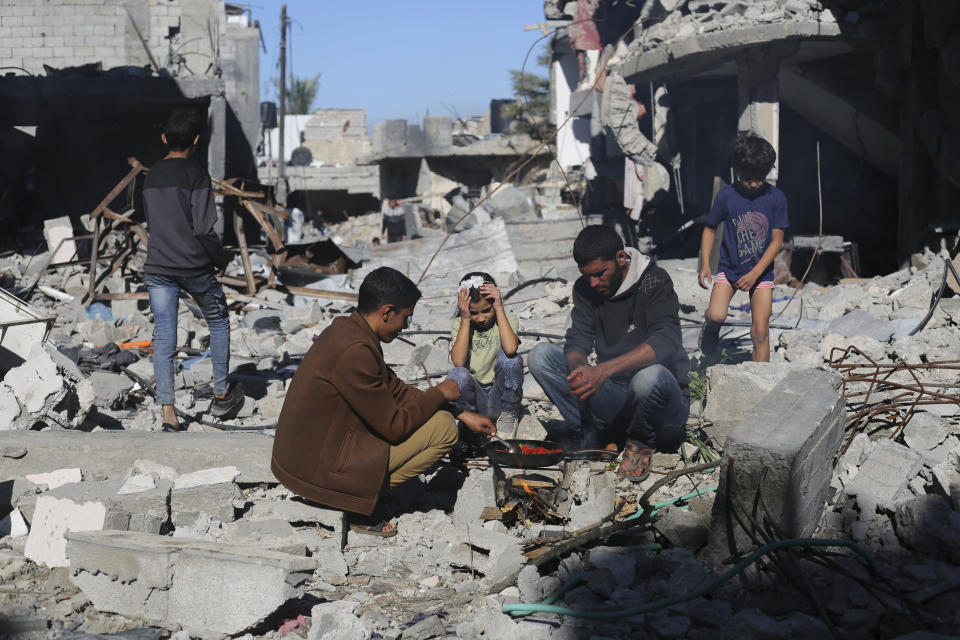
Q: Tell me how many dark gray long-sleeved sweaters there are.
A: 2